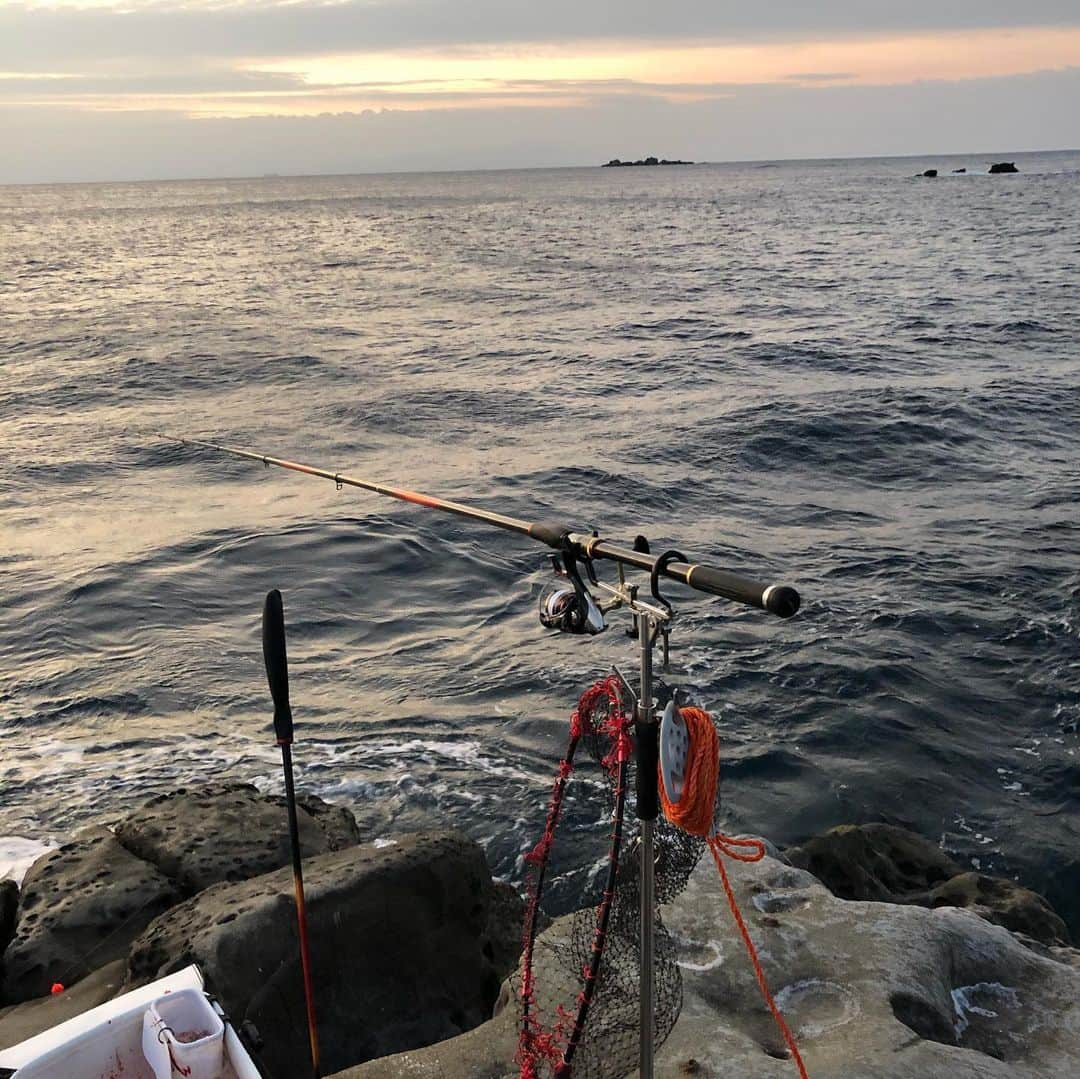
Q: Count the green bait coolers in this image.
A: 0